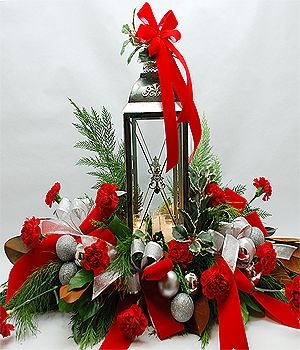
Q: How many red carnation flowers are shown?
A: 12